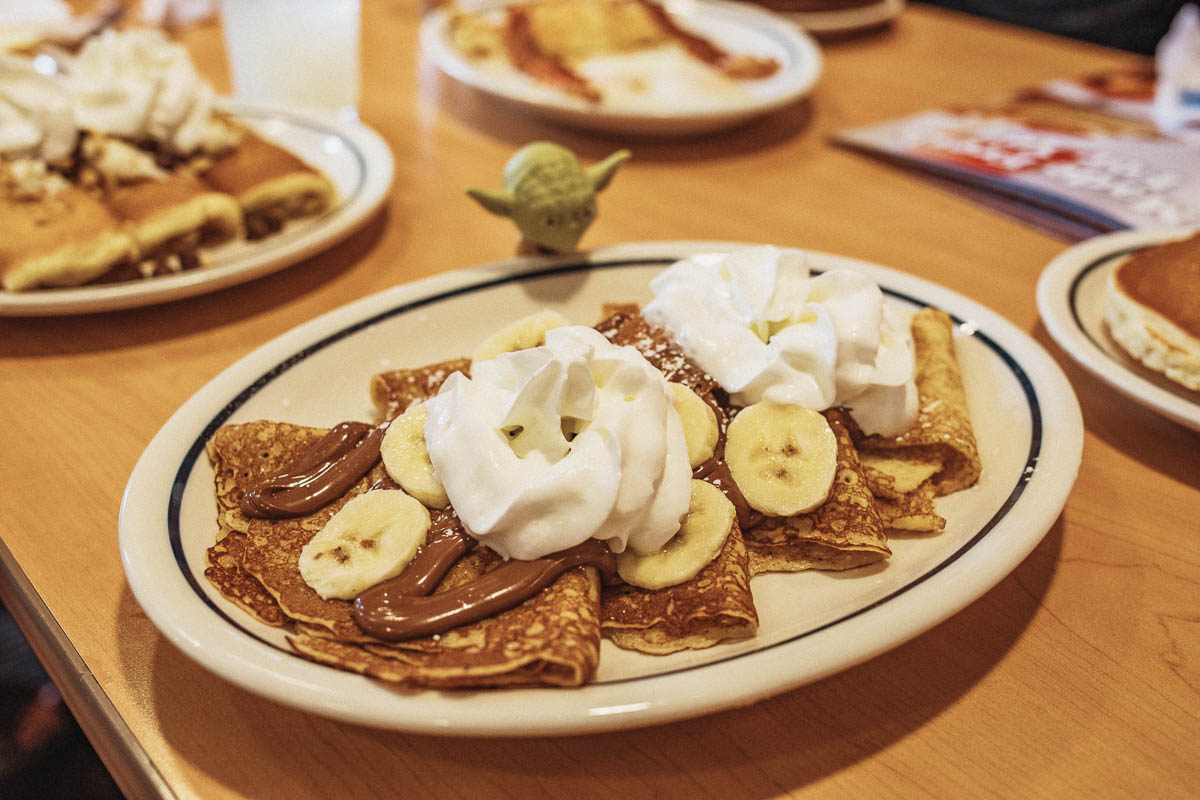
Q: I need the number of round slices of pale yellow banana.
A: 6